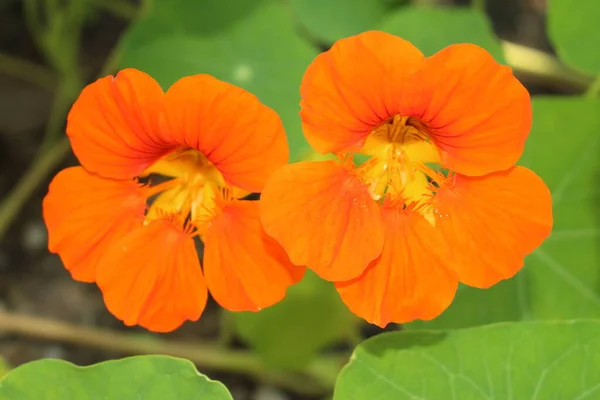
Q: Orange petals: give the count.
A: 10